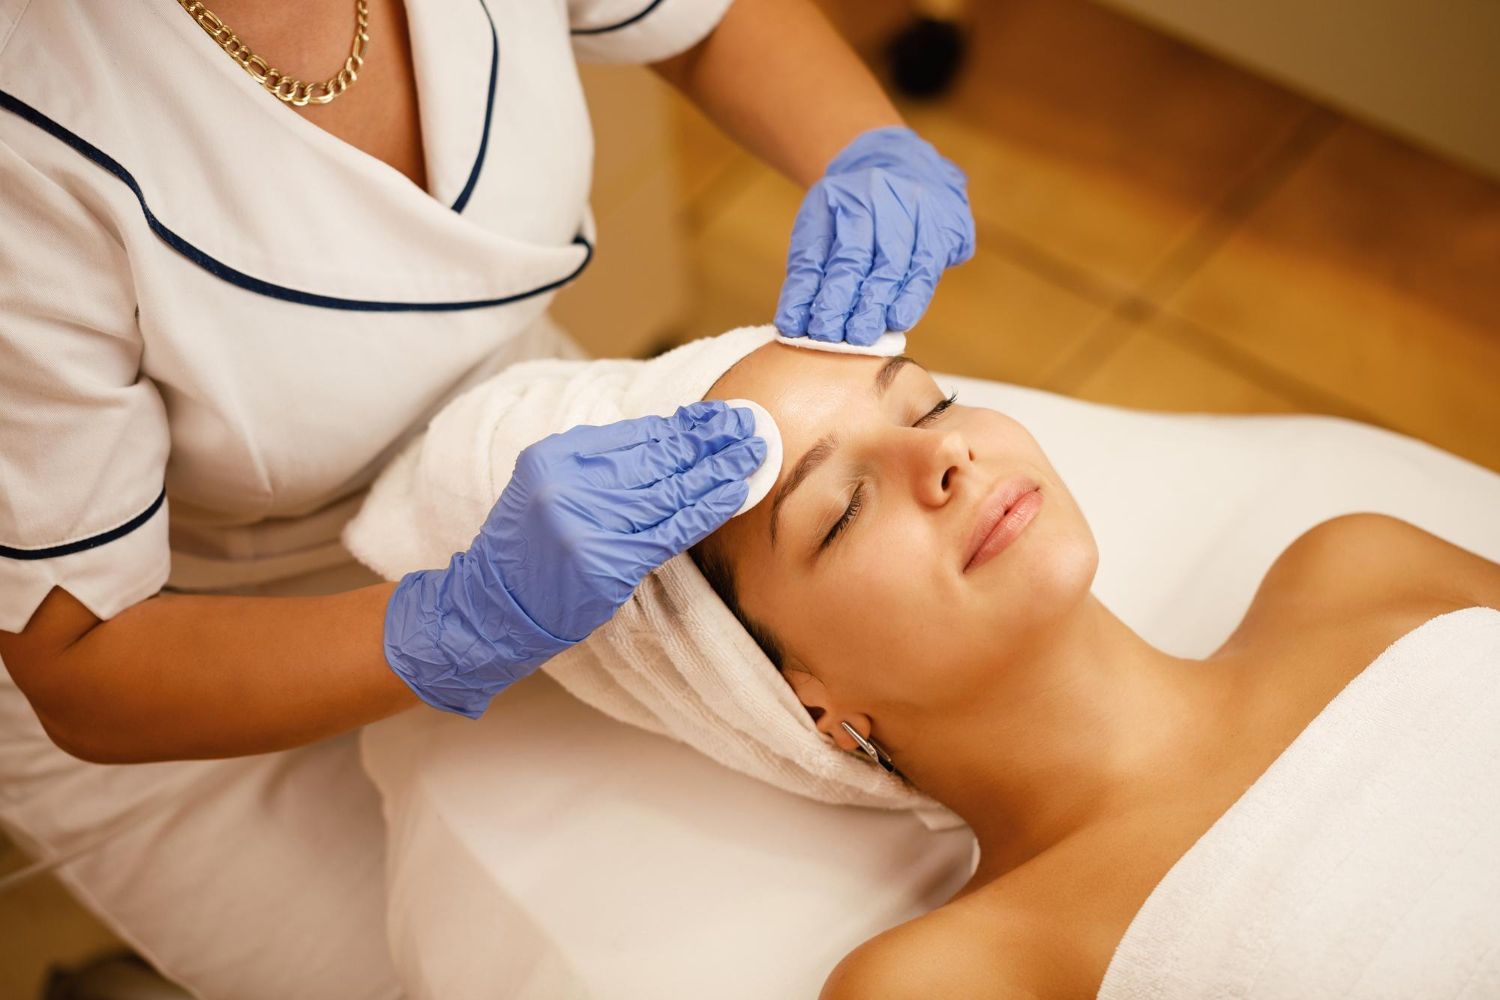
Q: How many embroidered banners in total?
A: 0